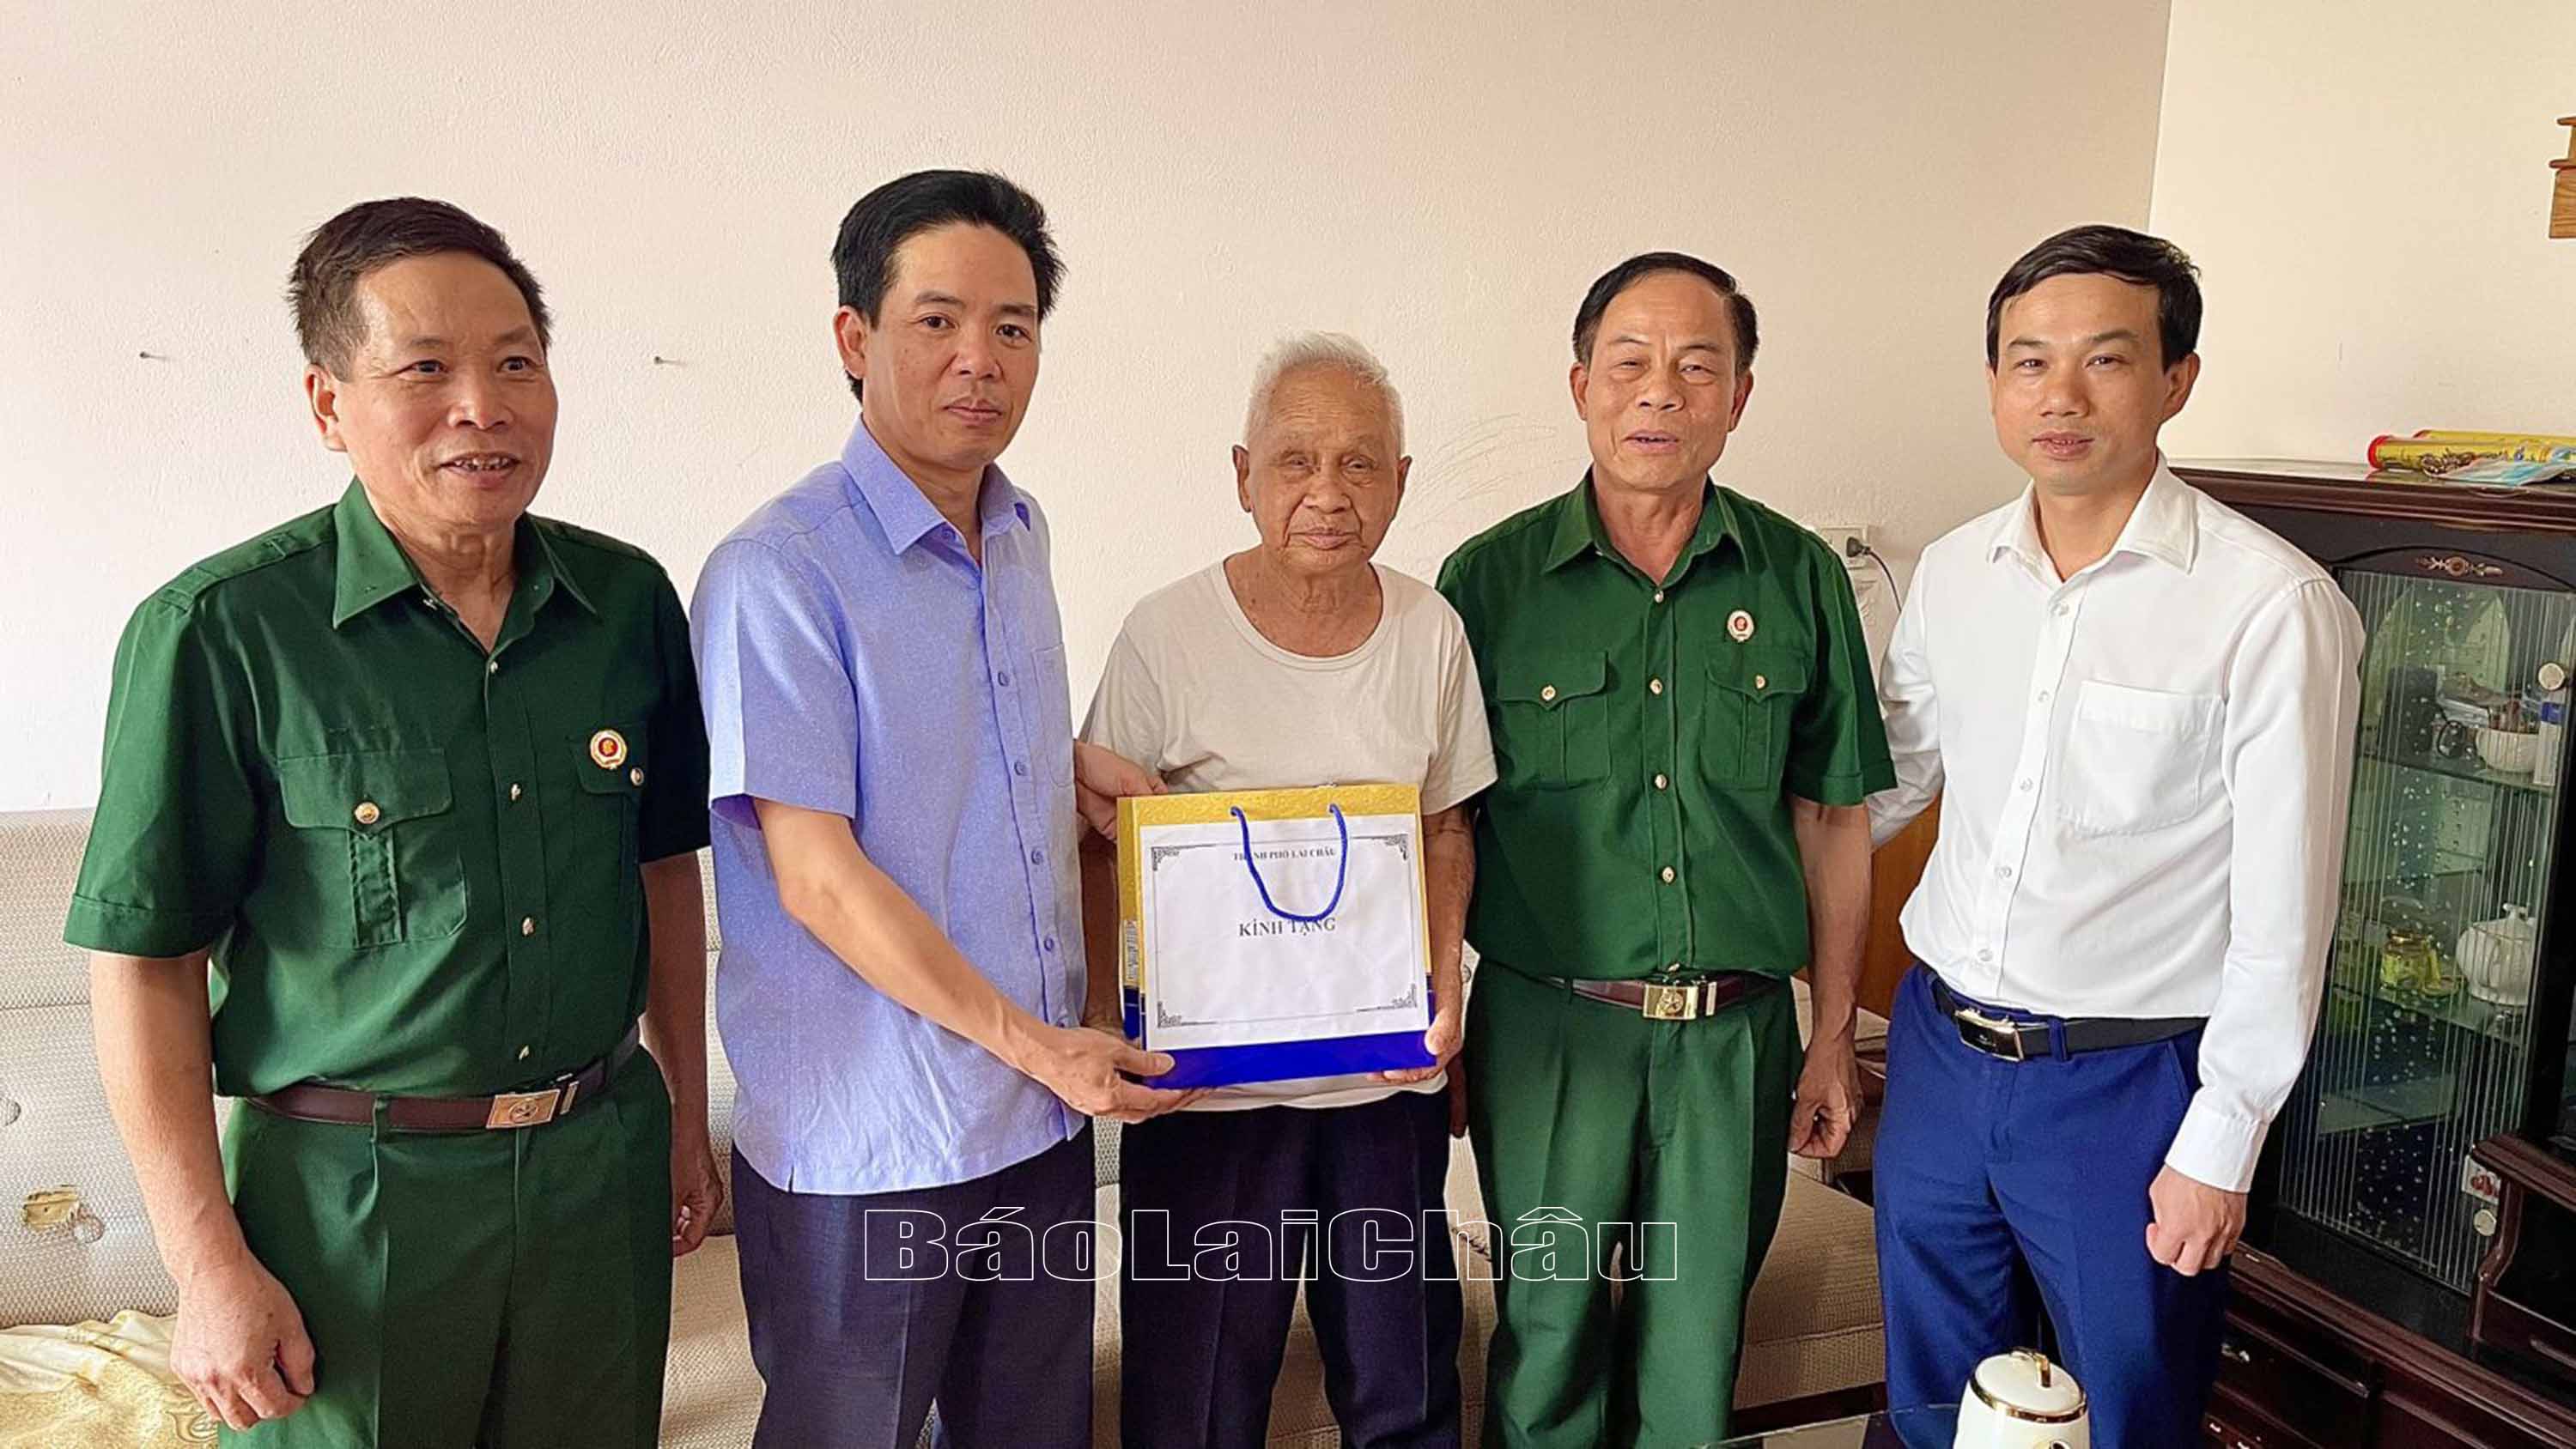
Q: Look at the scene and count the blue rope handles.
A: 1